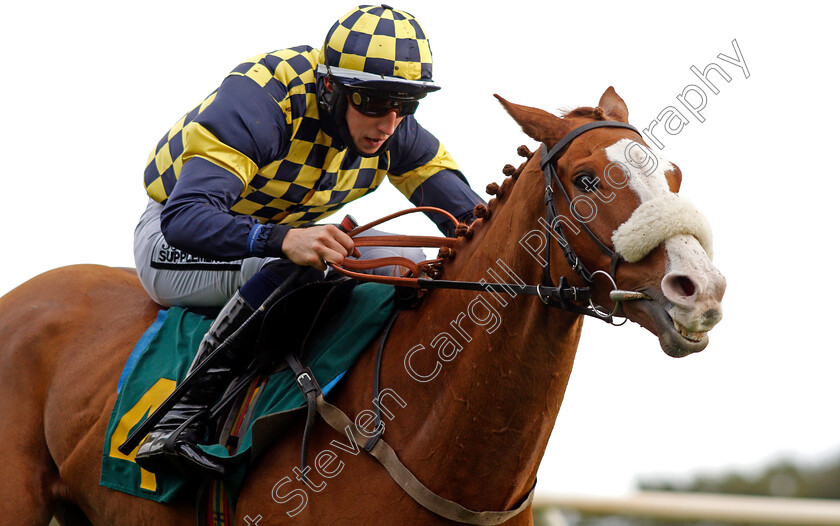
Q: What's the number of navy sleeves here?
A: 2